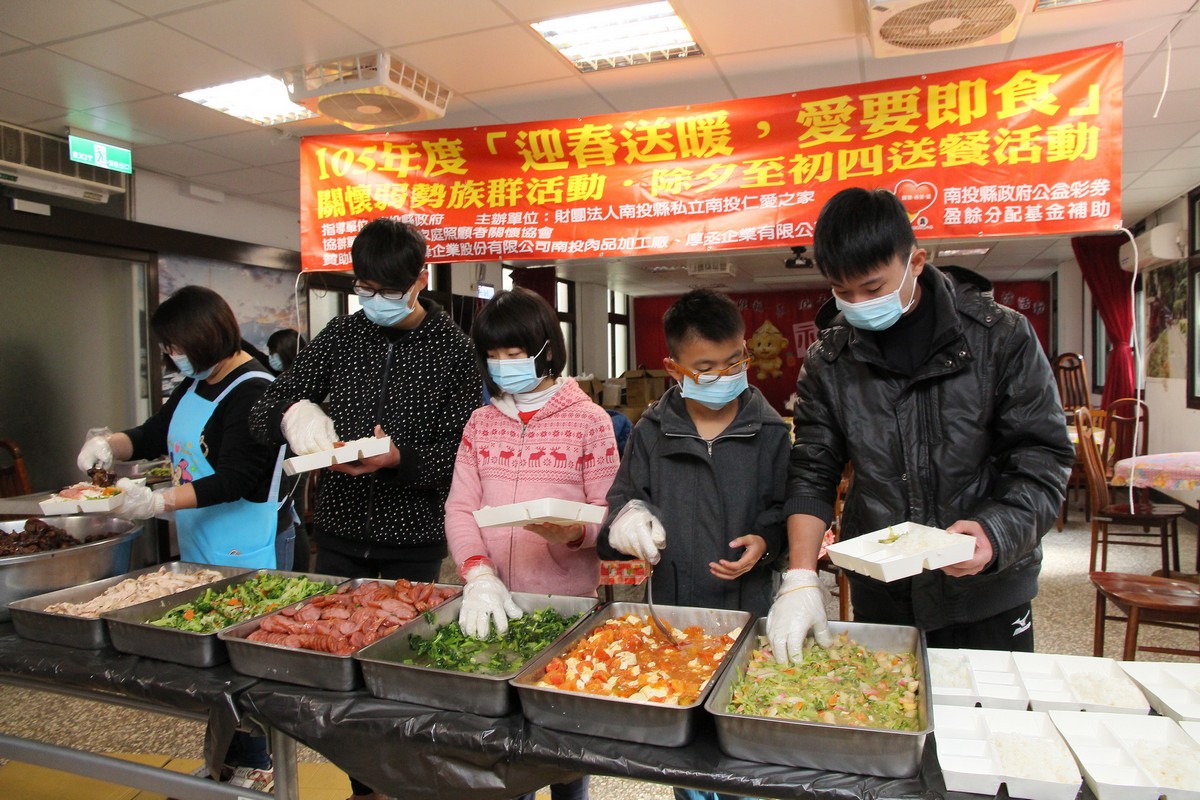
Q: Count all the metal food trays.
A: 6